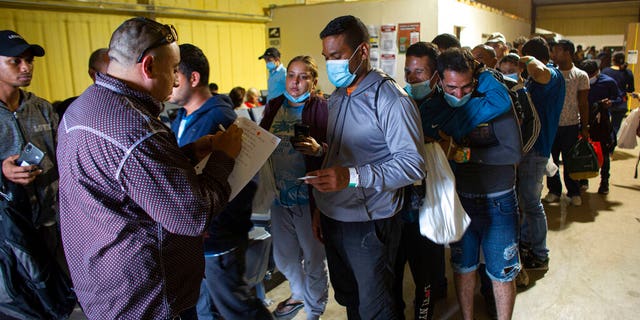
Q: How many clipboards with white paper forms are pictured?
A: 1